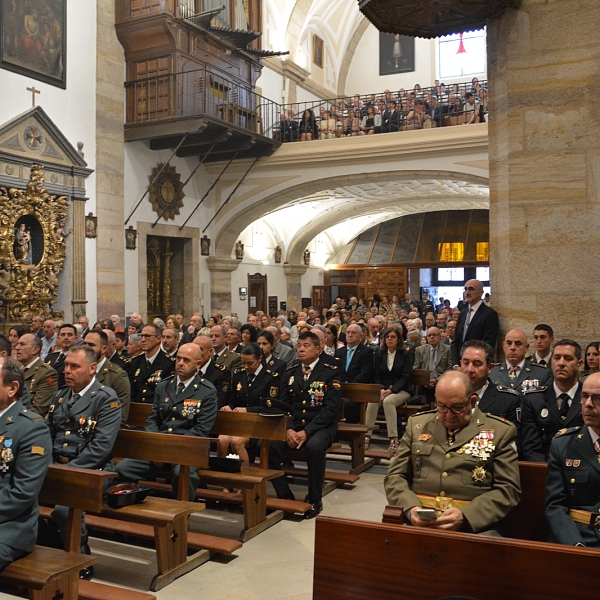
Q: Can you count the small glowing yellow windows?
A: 2